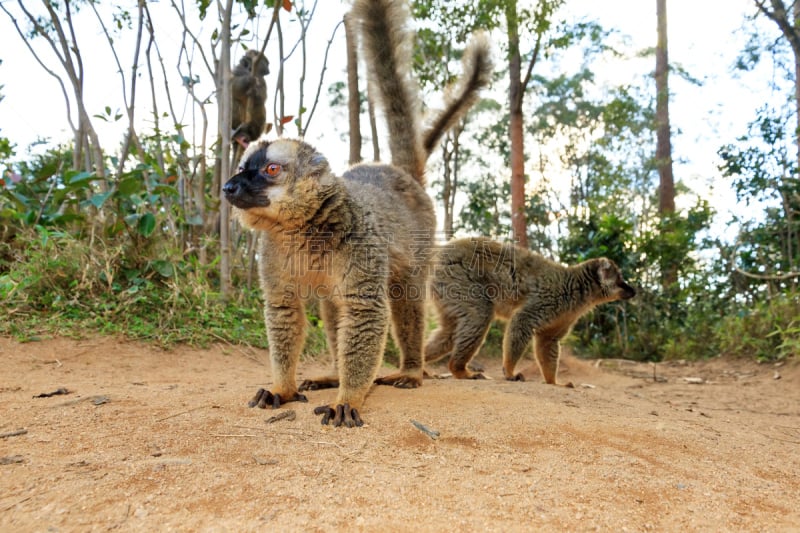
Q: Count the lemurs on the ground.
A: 2